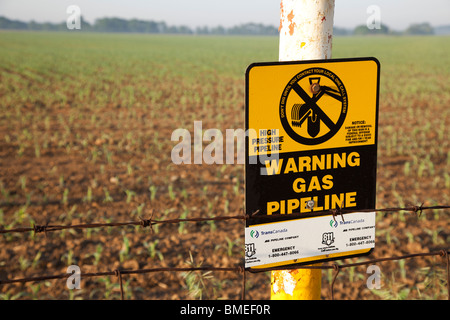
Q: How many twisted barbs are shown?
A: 5